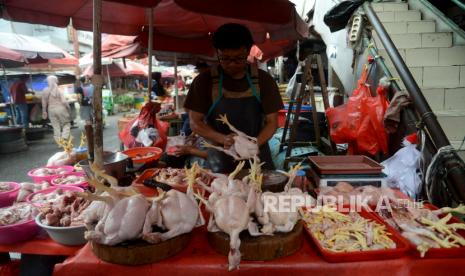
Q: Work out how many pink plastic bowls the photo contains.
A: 5